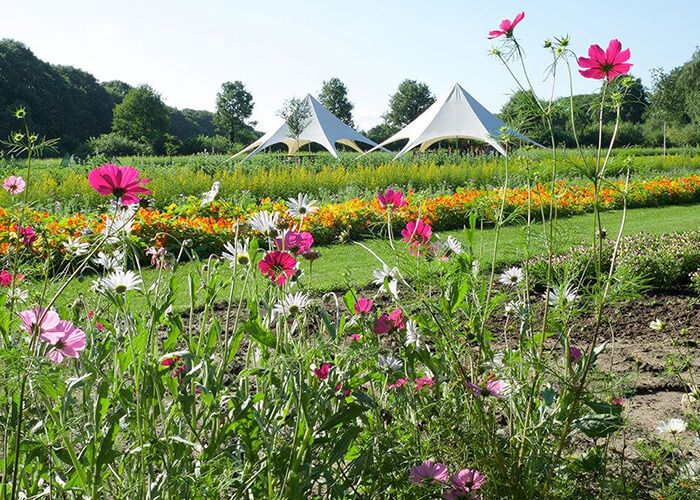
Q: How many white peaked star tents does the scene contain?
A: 2